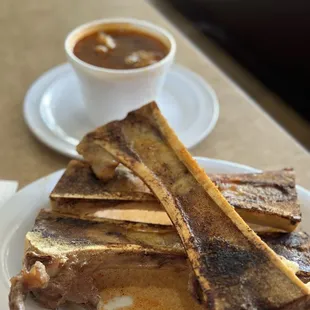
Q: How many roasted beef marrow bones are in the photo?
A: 3